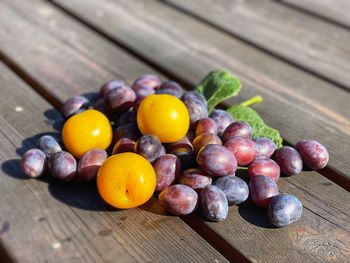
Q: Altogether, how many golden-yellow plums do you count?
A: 3